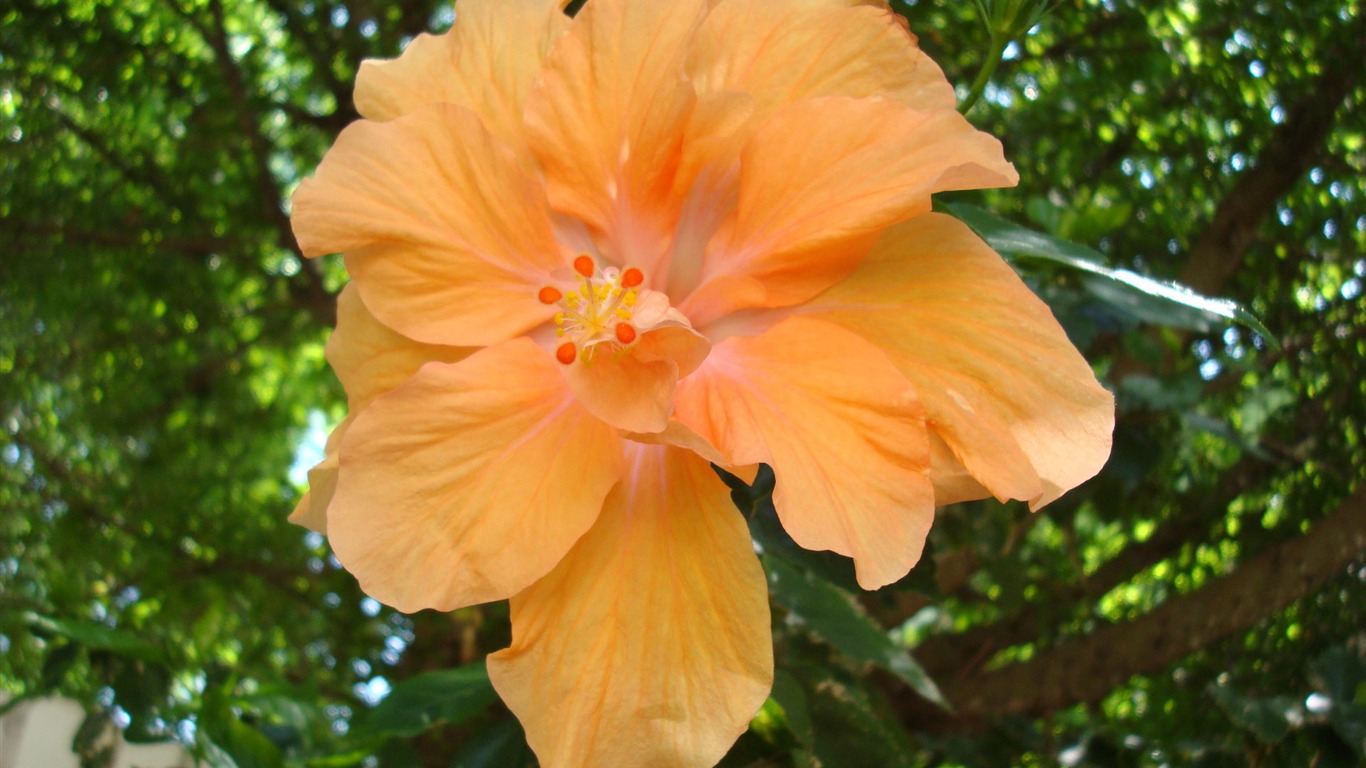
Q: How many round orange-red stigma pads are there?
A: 5